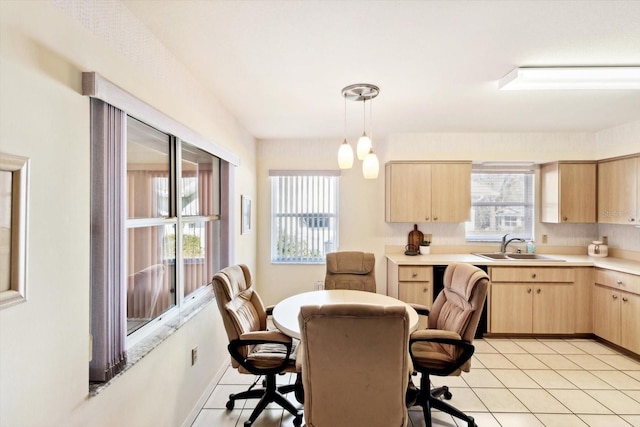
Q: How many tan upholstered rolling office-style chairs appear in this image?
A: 4